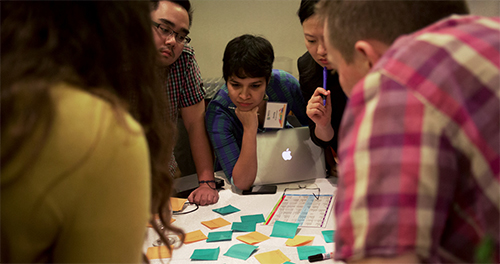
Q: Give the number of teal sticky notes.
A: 10